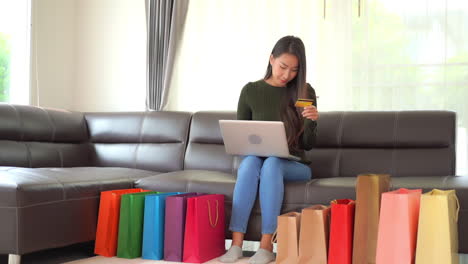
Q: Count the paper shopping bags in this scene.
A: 11